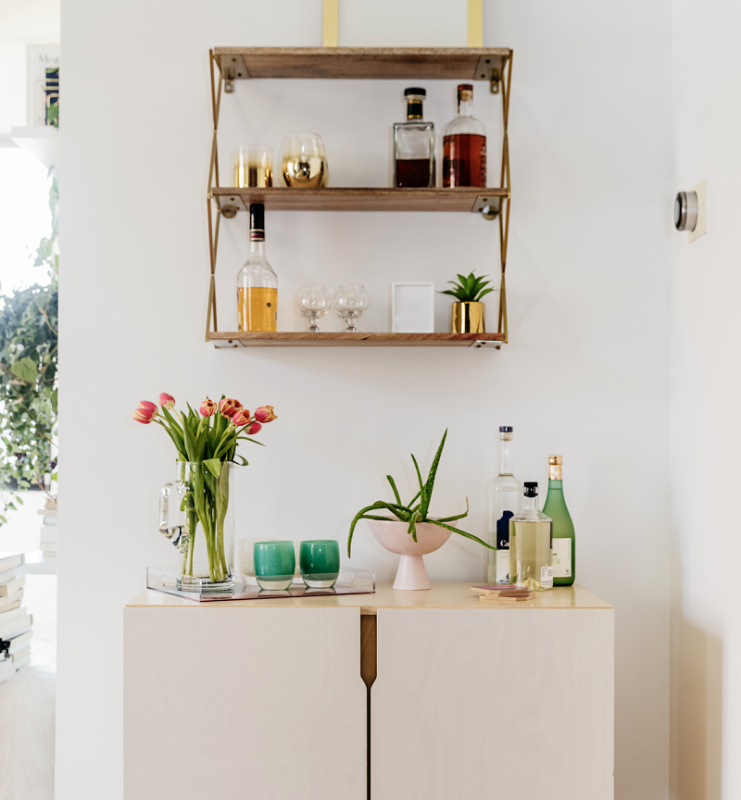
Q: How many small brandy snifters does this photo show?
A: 2